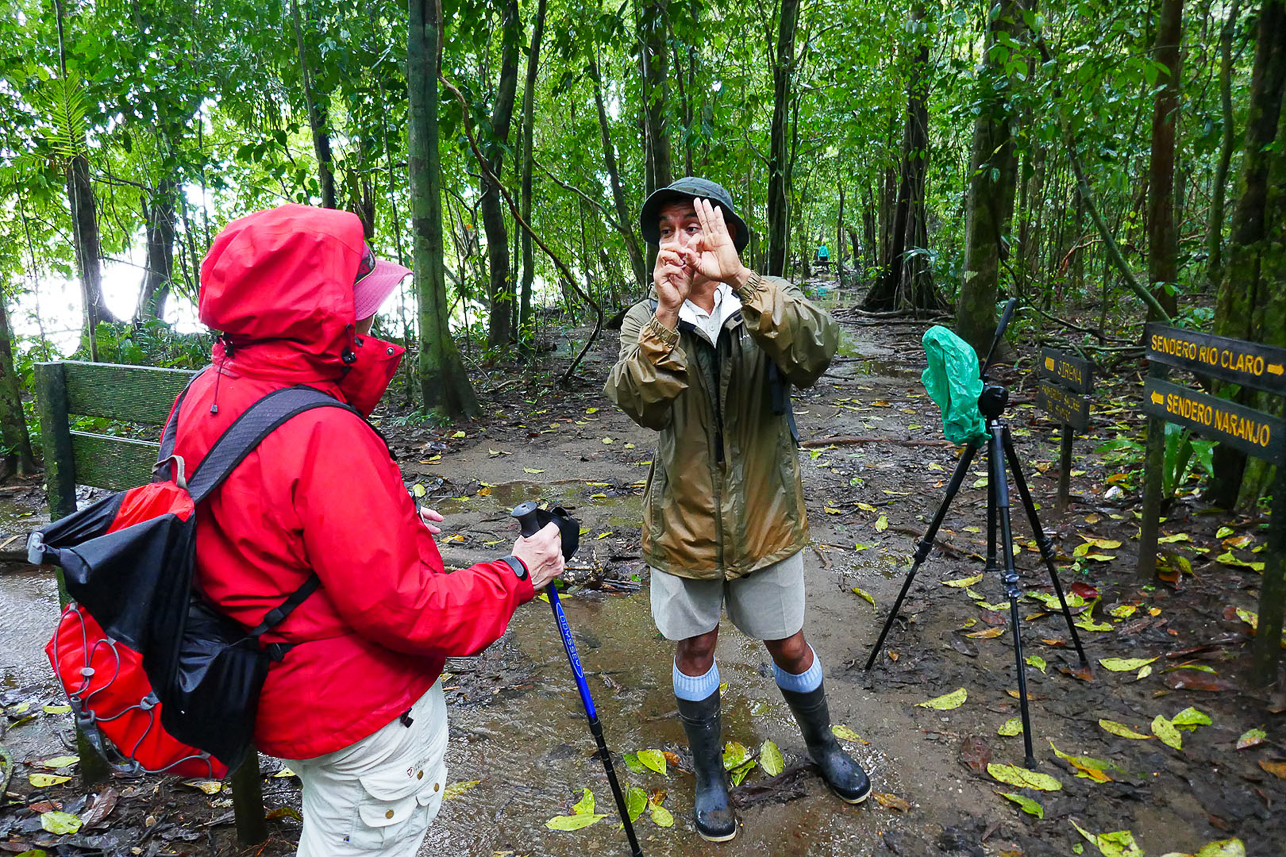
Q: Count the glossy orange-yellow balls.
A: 0